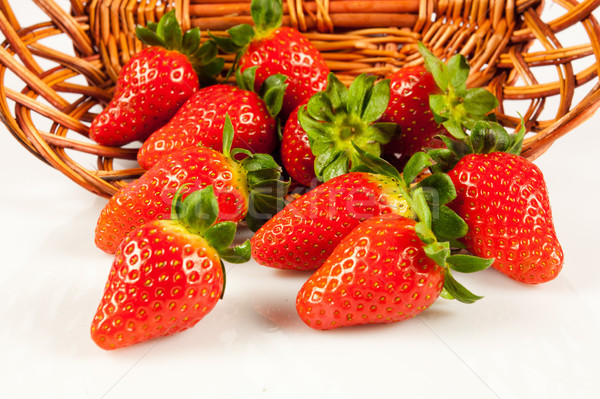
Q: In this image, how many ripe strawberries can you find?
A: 10